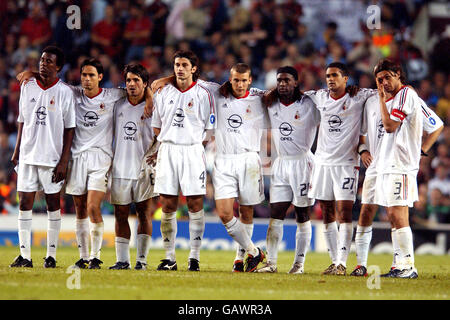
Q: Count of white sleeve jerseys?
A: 9